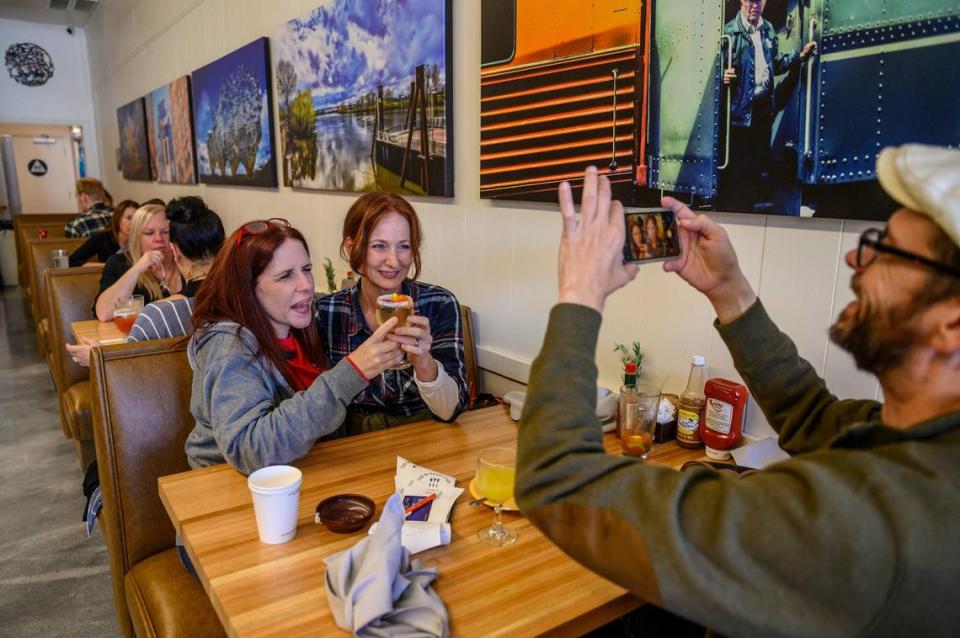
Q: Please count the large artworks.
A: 5